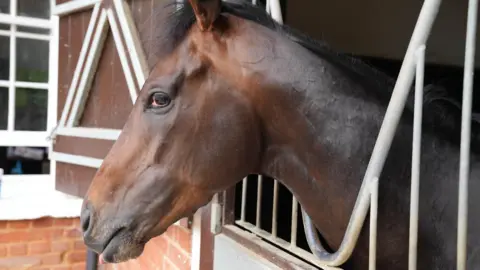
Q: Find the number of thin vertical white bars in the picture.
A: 7